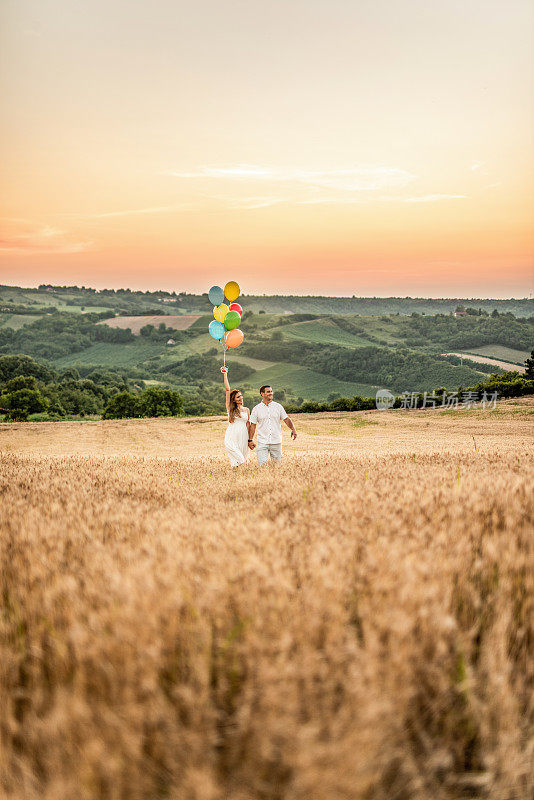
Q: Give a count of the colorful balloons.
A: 7